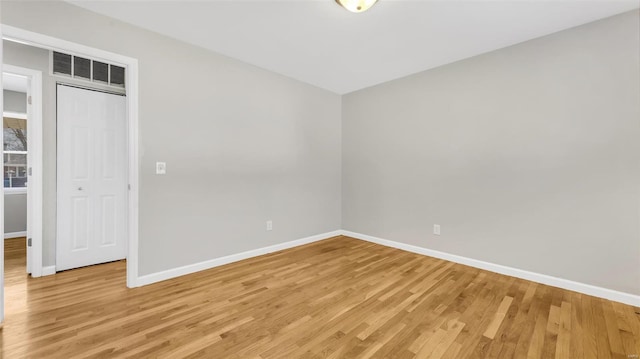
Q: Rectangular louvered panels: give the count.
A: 4